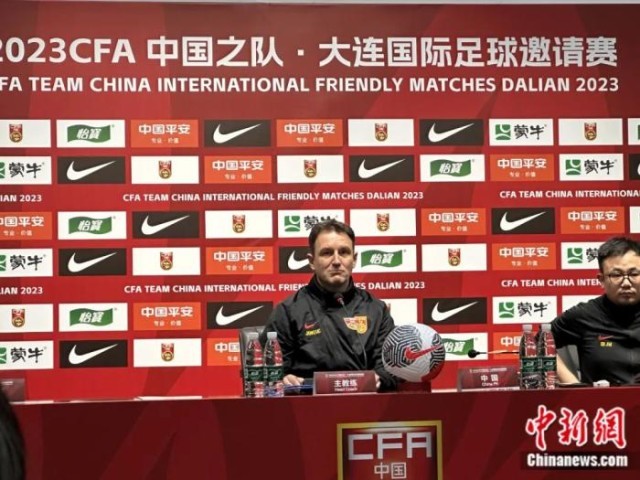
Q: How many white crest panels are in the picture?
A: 11